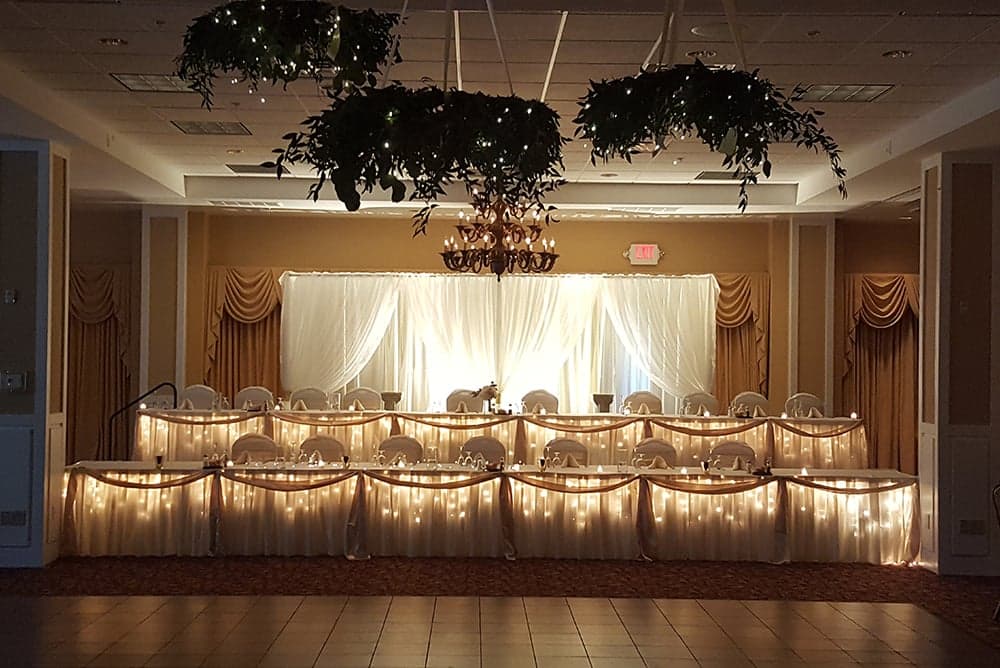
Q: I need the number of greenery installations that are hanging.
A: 3